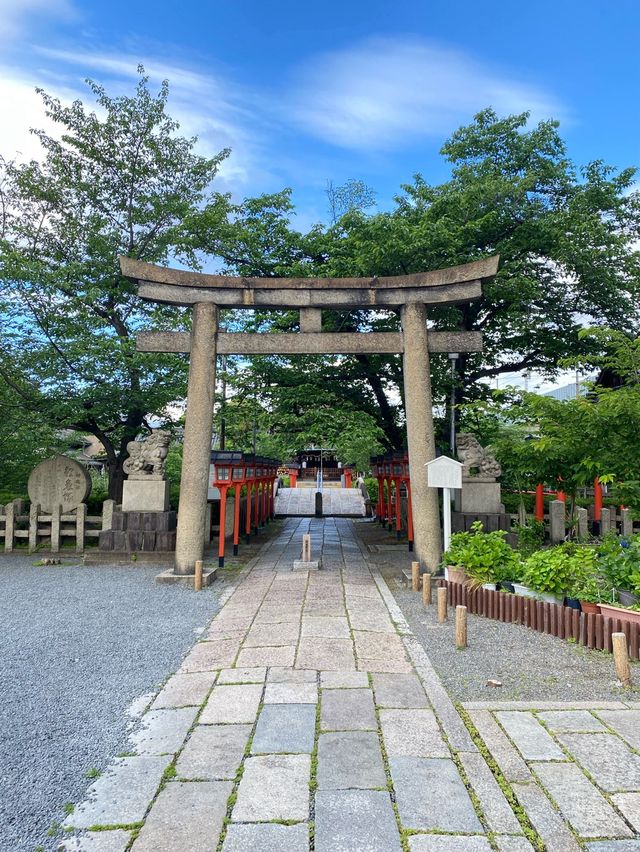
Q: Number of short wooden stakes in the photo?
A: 6